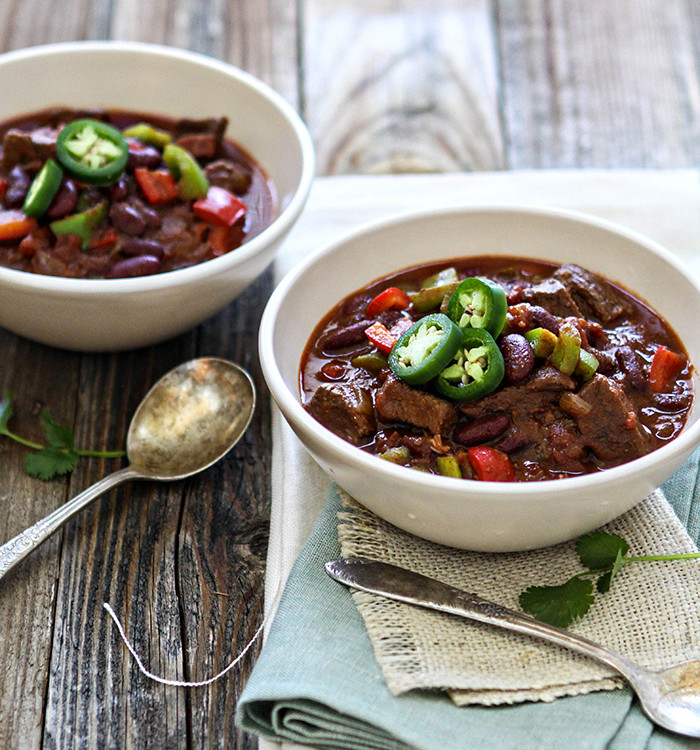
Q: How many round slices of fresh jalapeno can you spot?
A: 5